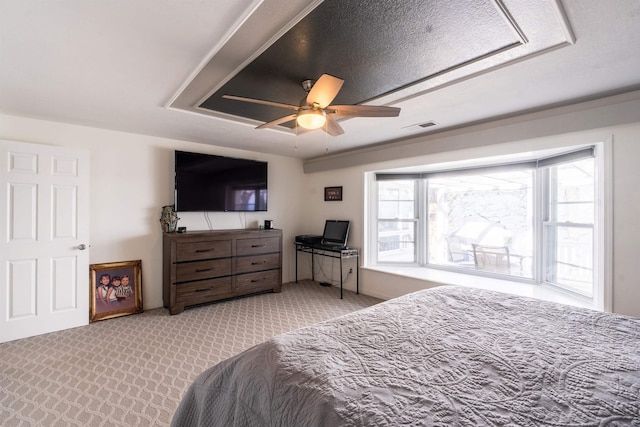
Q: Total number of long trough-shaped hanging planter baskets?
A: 0